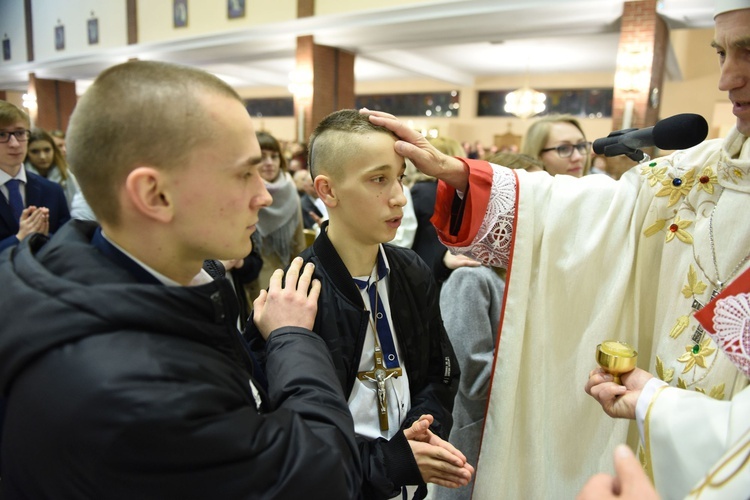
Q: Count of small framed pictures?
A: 5